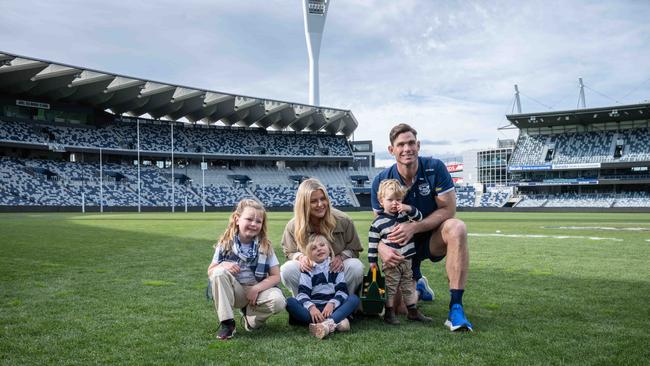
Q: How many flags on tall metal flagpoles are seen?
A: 0